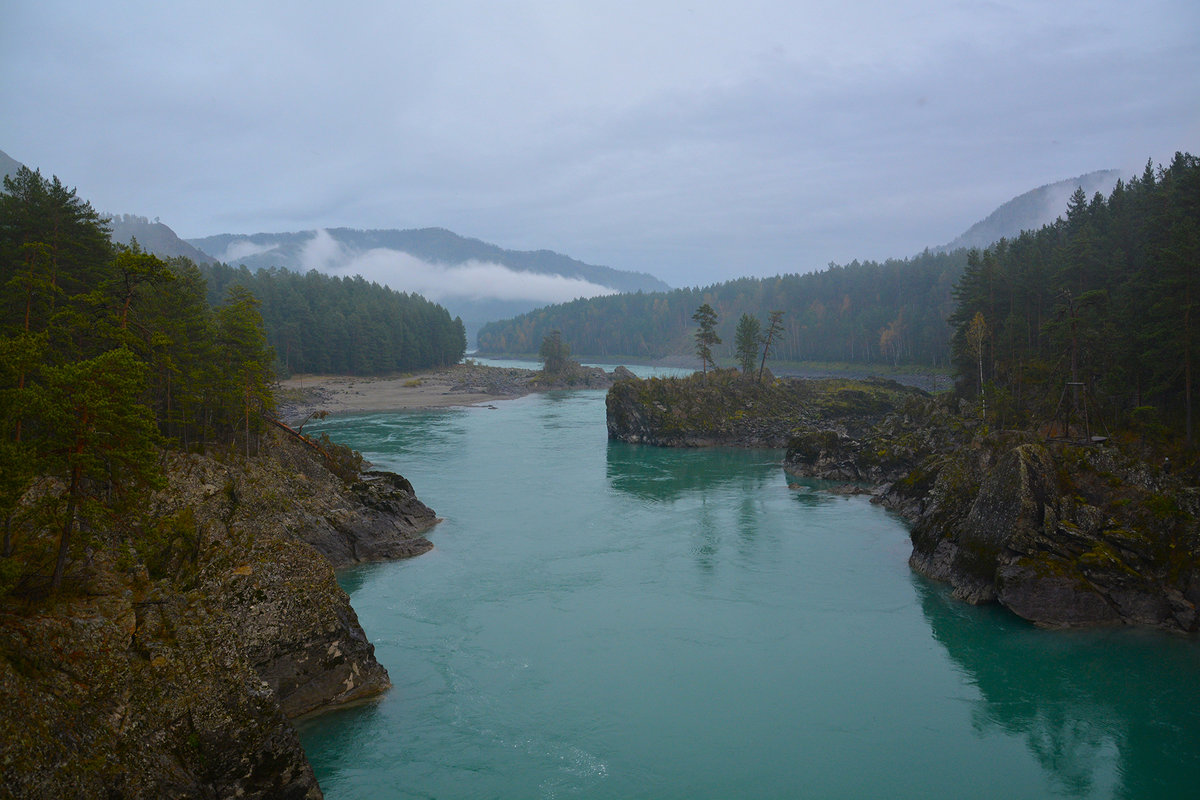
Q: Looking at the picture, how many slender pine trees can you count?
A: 3